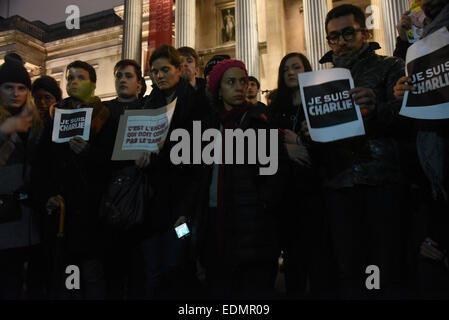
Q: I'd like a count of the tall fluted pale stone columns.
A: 5